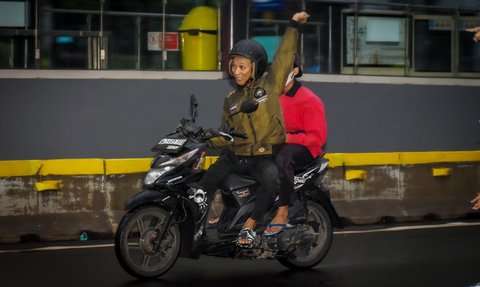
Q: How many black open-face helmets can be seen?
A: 1